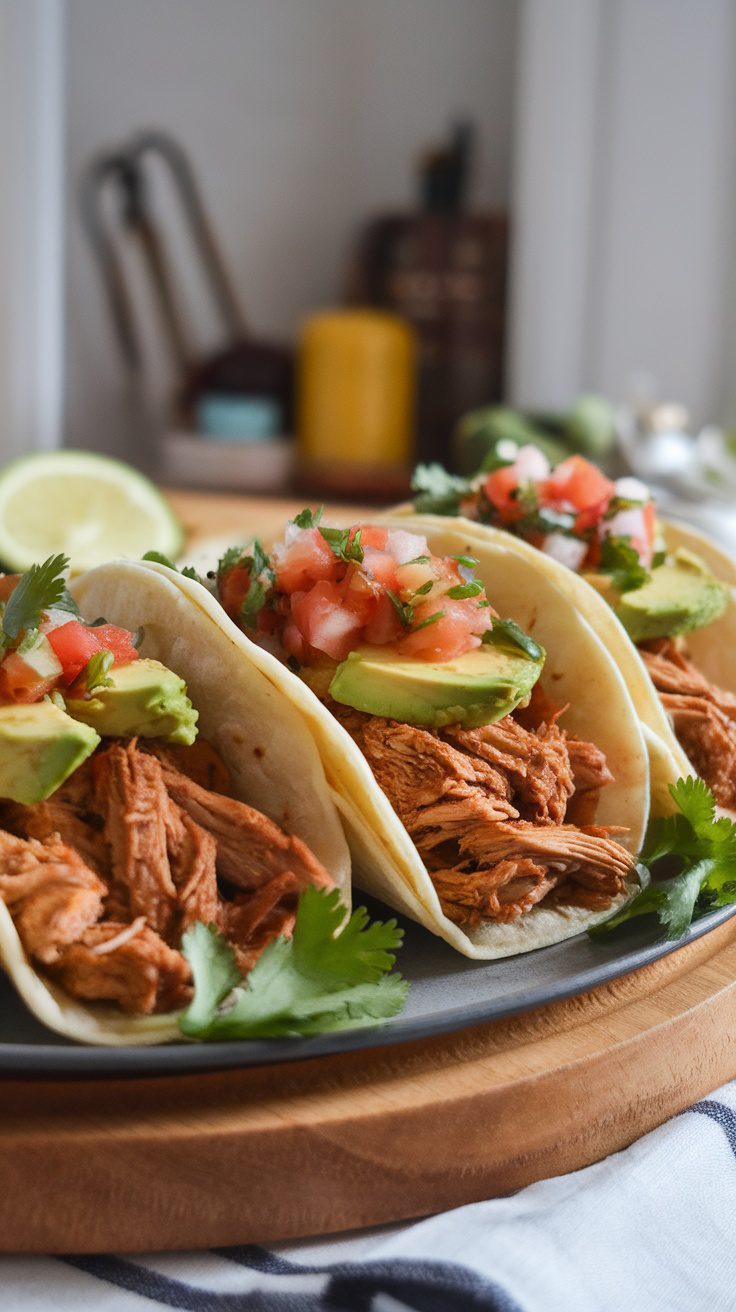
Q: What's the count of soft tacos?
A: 3